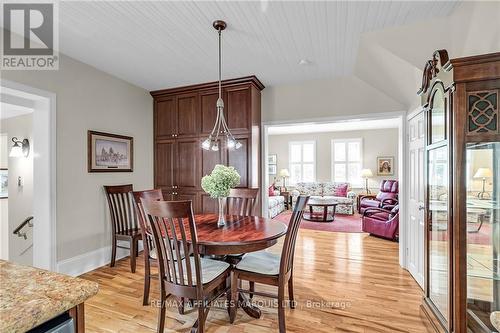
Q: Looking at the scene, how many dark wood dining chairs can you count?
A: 5